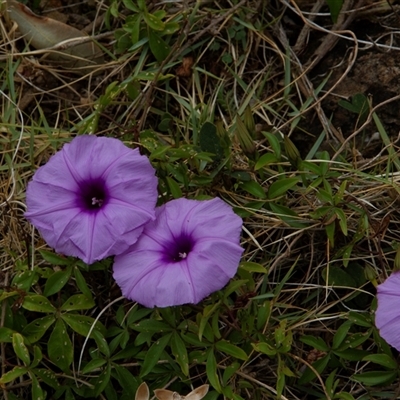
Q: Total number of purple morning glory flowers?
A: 3